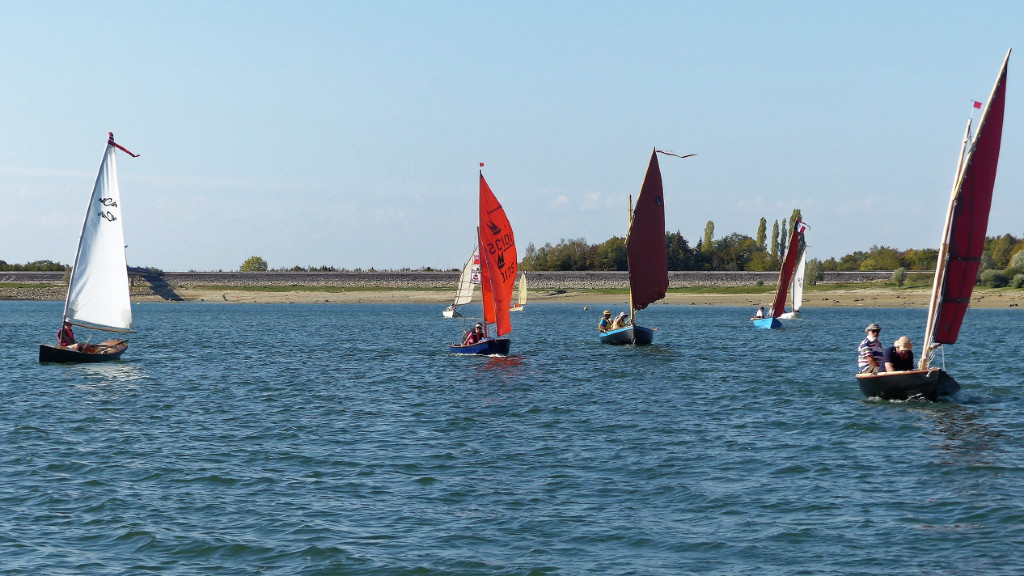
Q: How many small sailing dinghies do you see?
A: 8